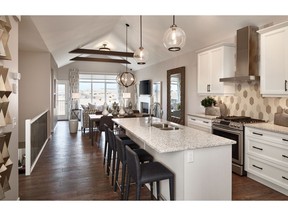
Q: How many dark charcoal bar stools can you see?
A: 4